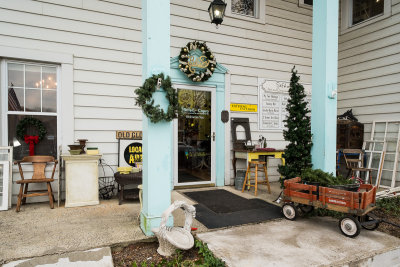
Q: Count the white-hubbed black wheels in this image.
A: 2